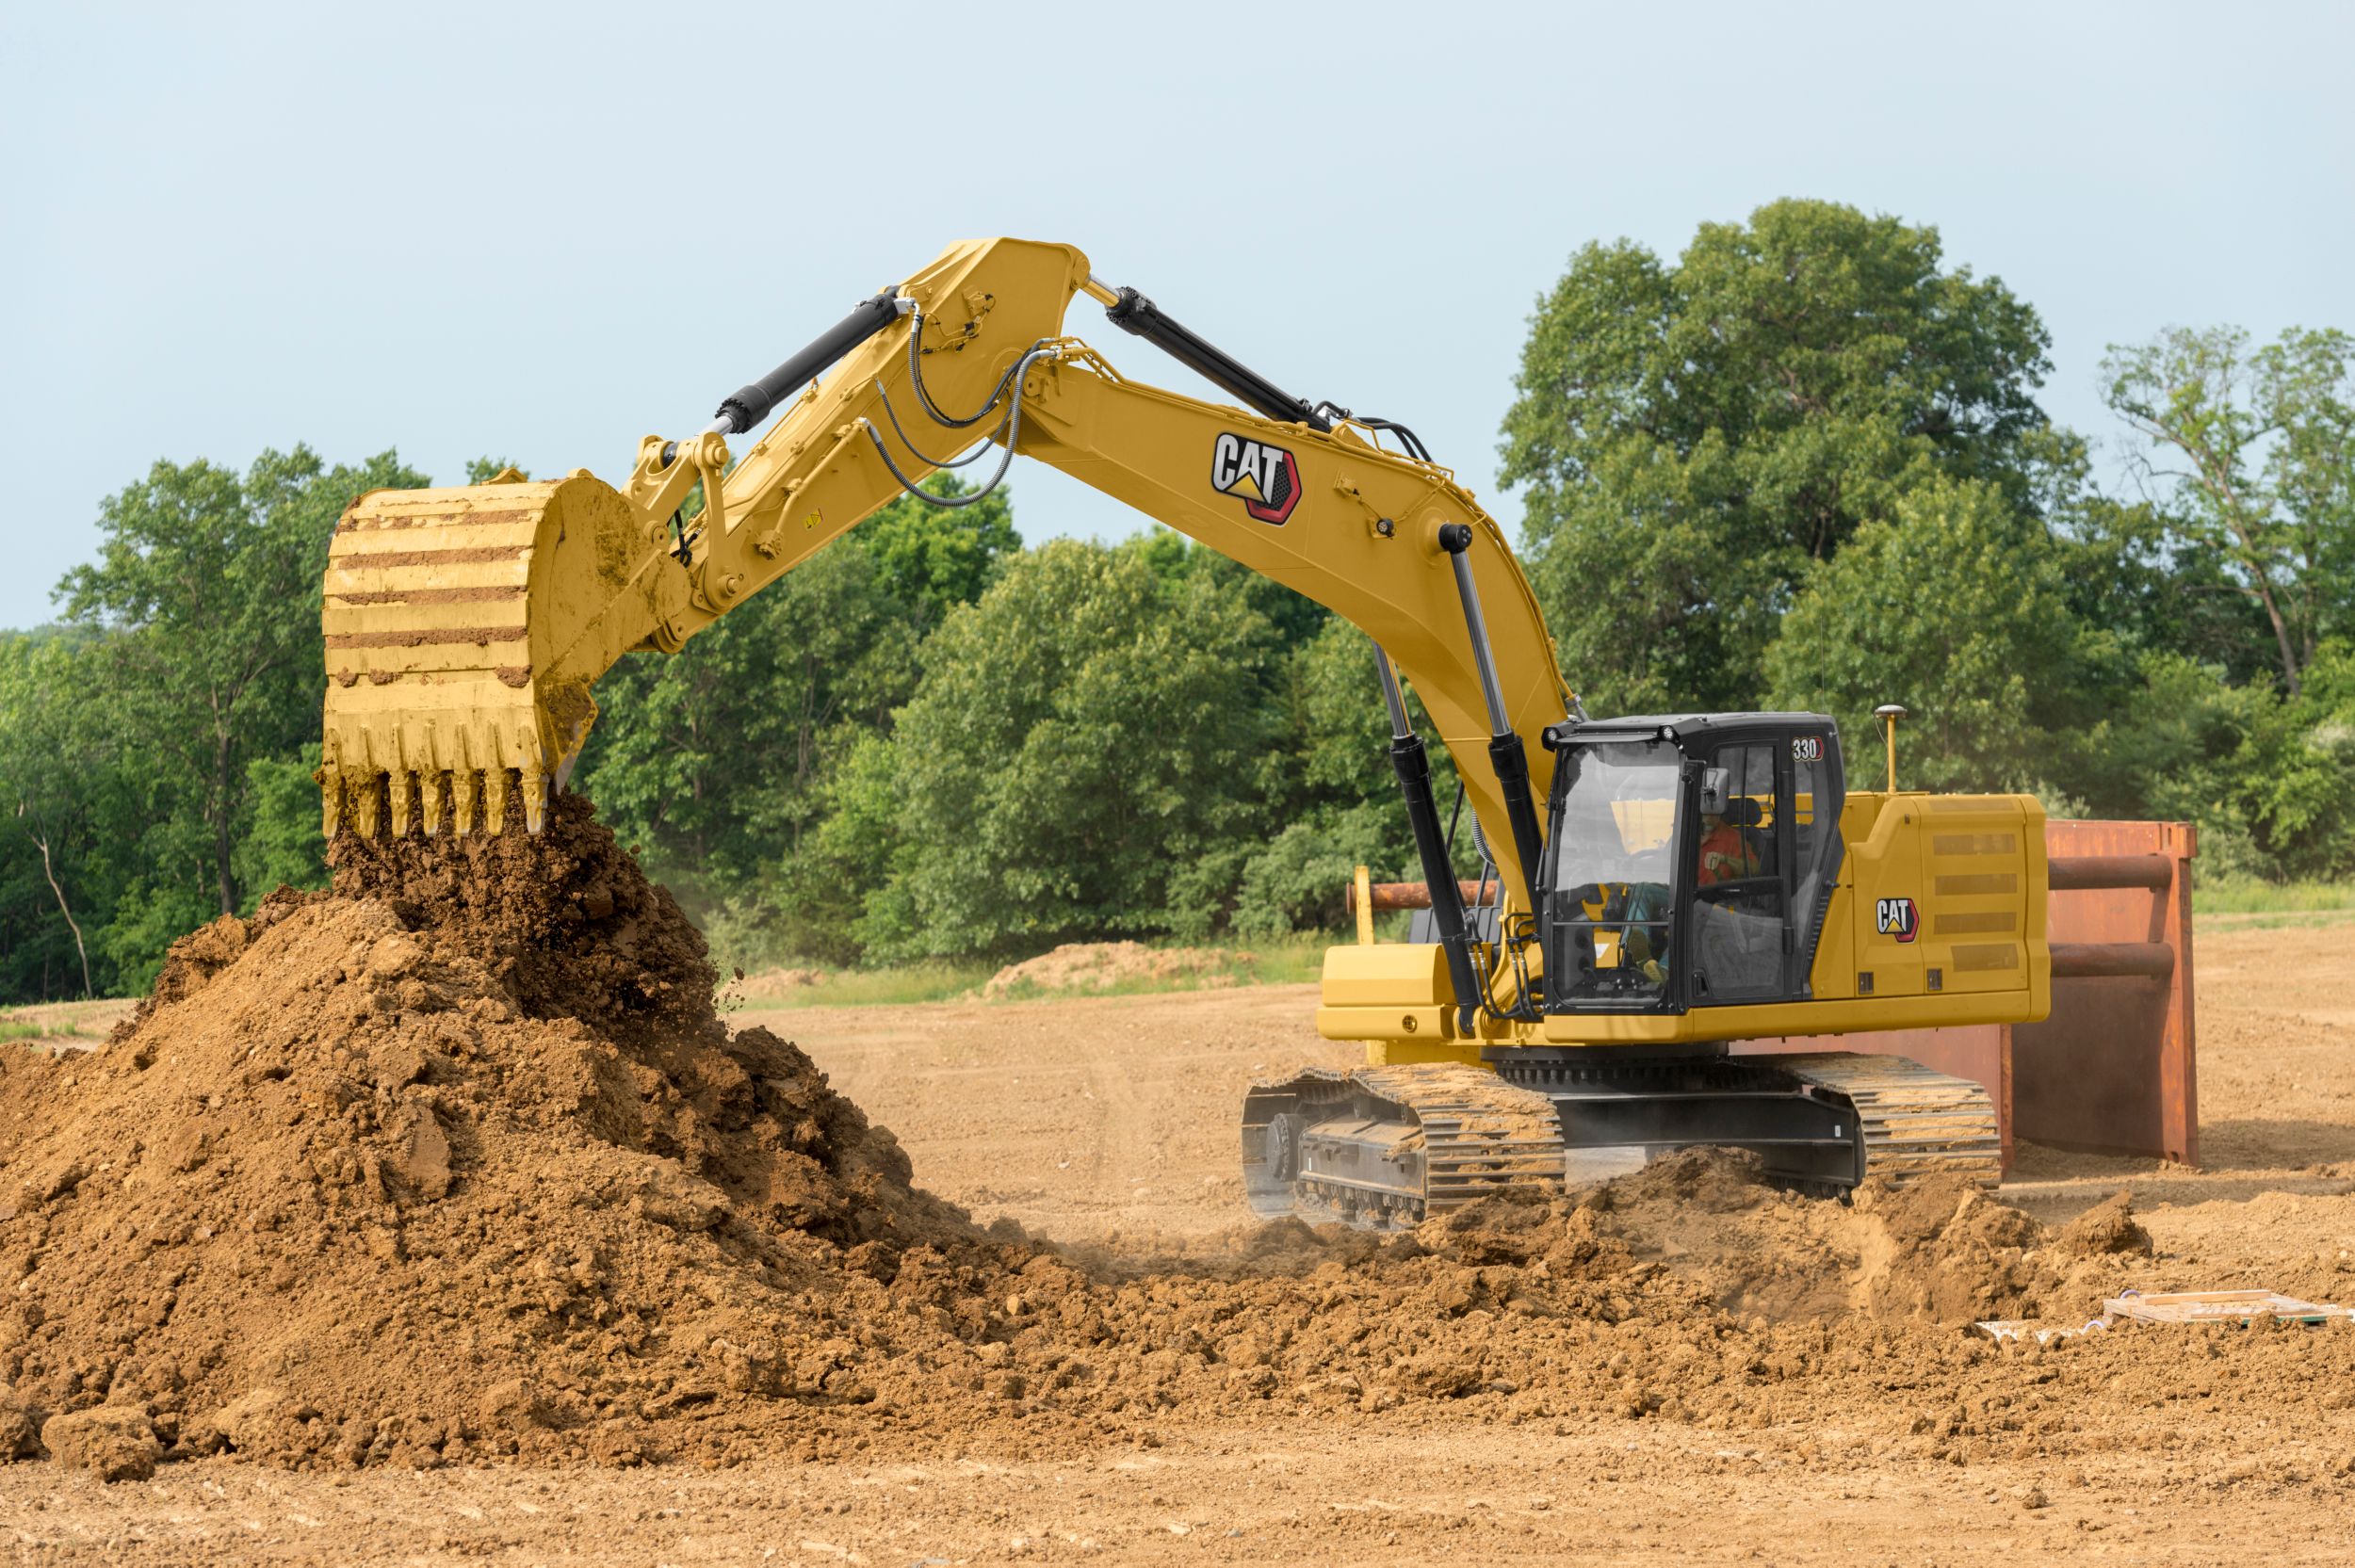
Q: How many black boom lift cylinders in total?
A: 2